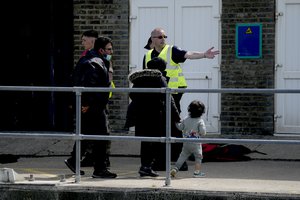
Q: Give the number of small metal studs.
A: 2